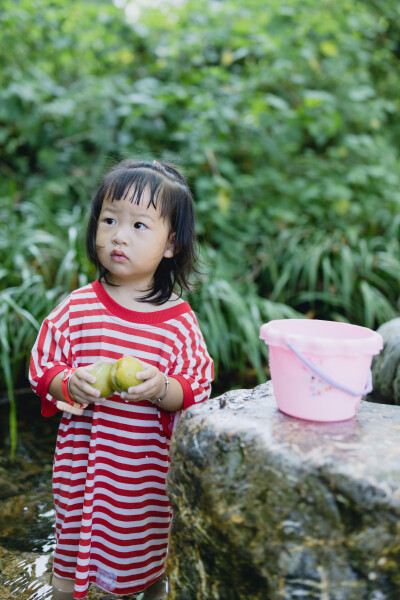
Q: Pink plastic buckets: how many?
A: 1